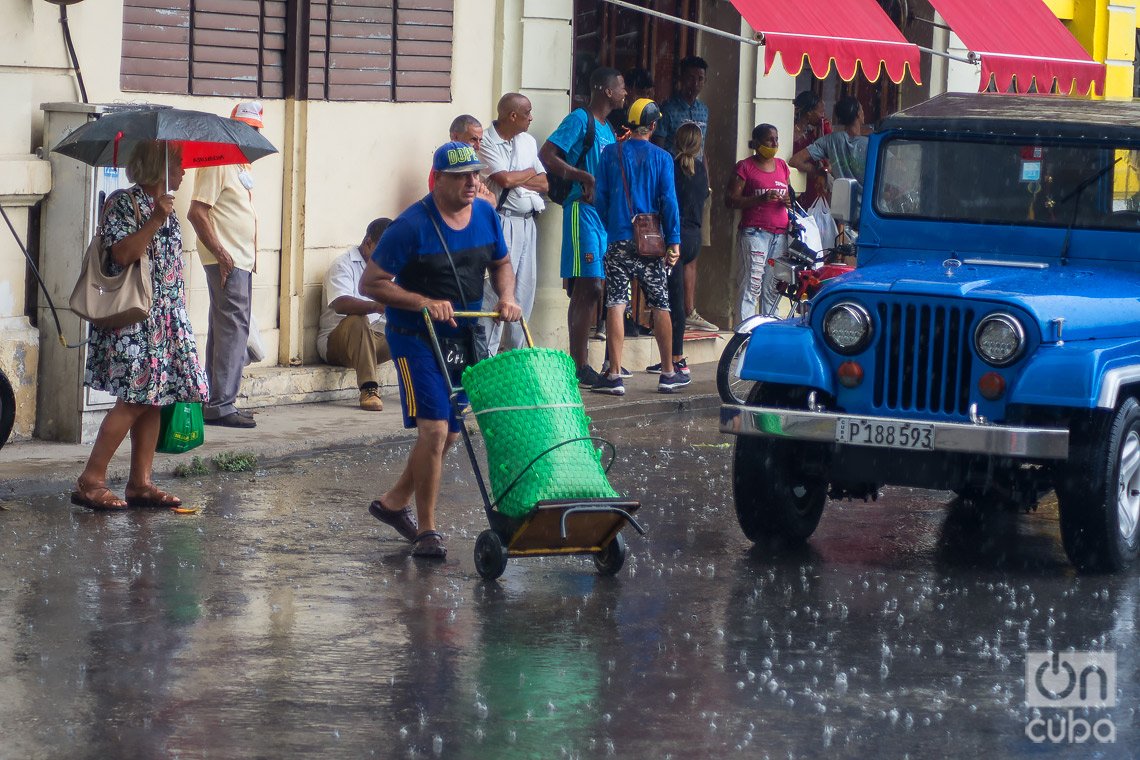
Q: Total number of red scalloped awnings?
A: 2